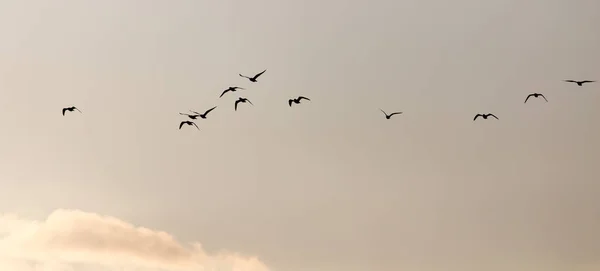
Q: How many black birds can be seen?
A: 12